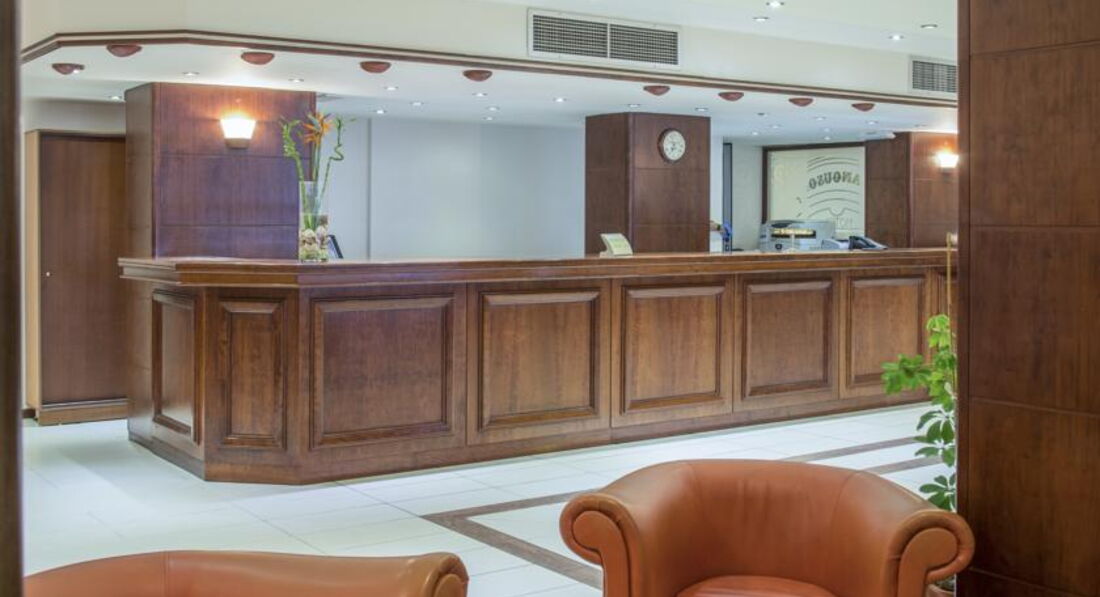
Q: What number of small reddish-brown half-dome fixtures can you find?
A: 9